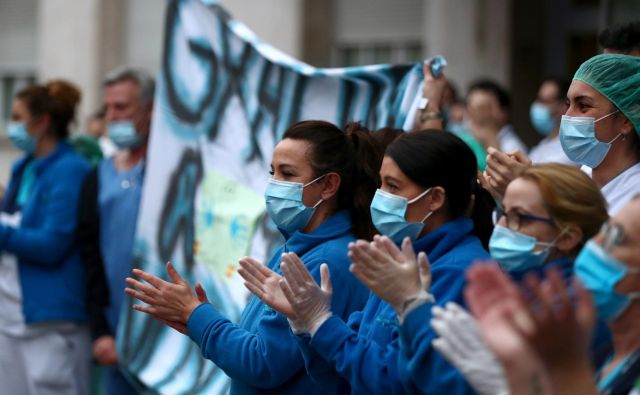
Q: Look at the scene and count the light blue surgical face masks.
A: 8